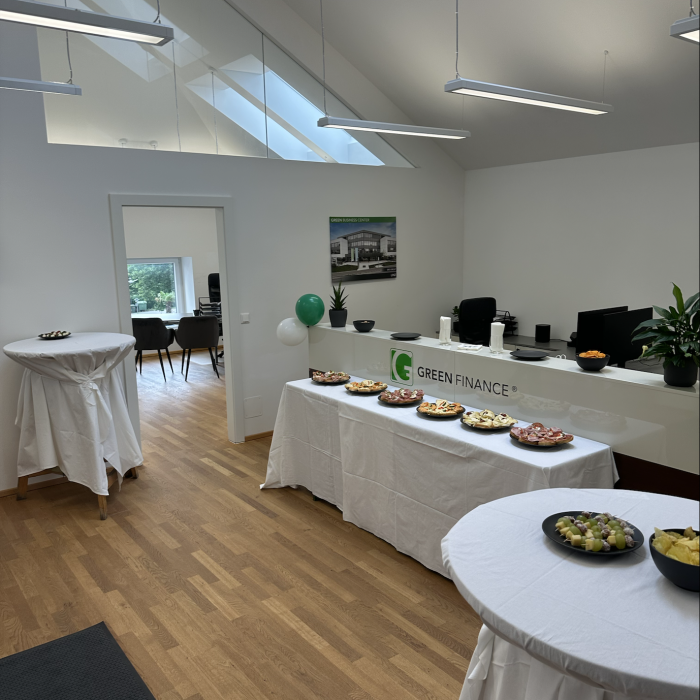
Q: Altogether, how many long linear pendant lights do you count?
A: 5